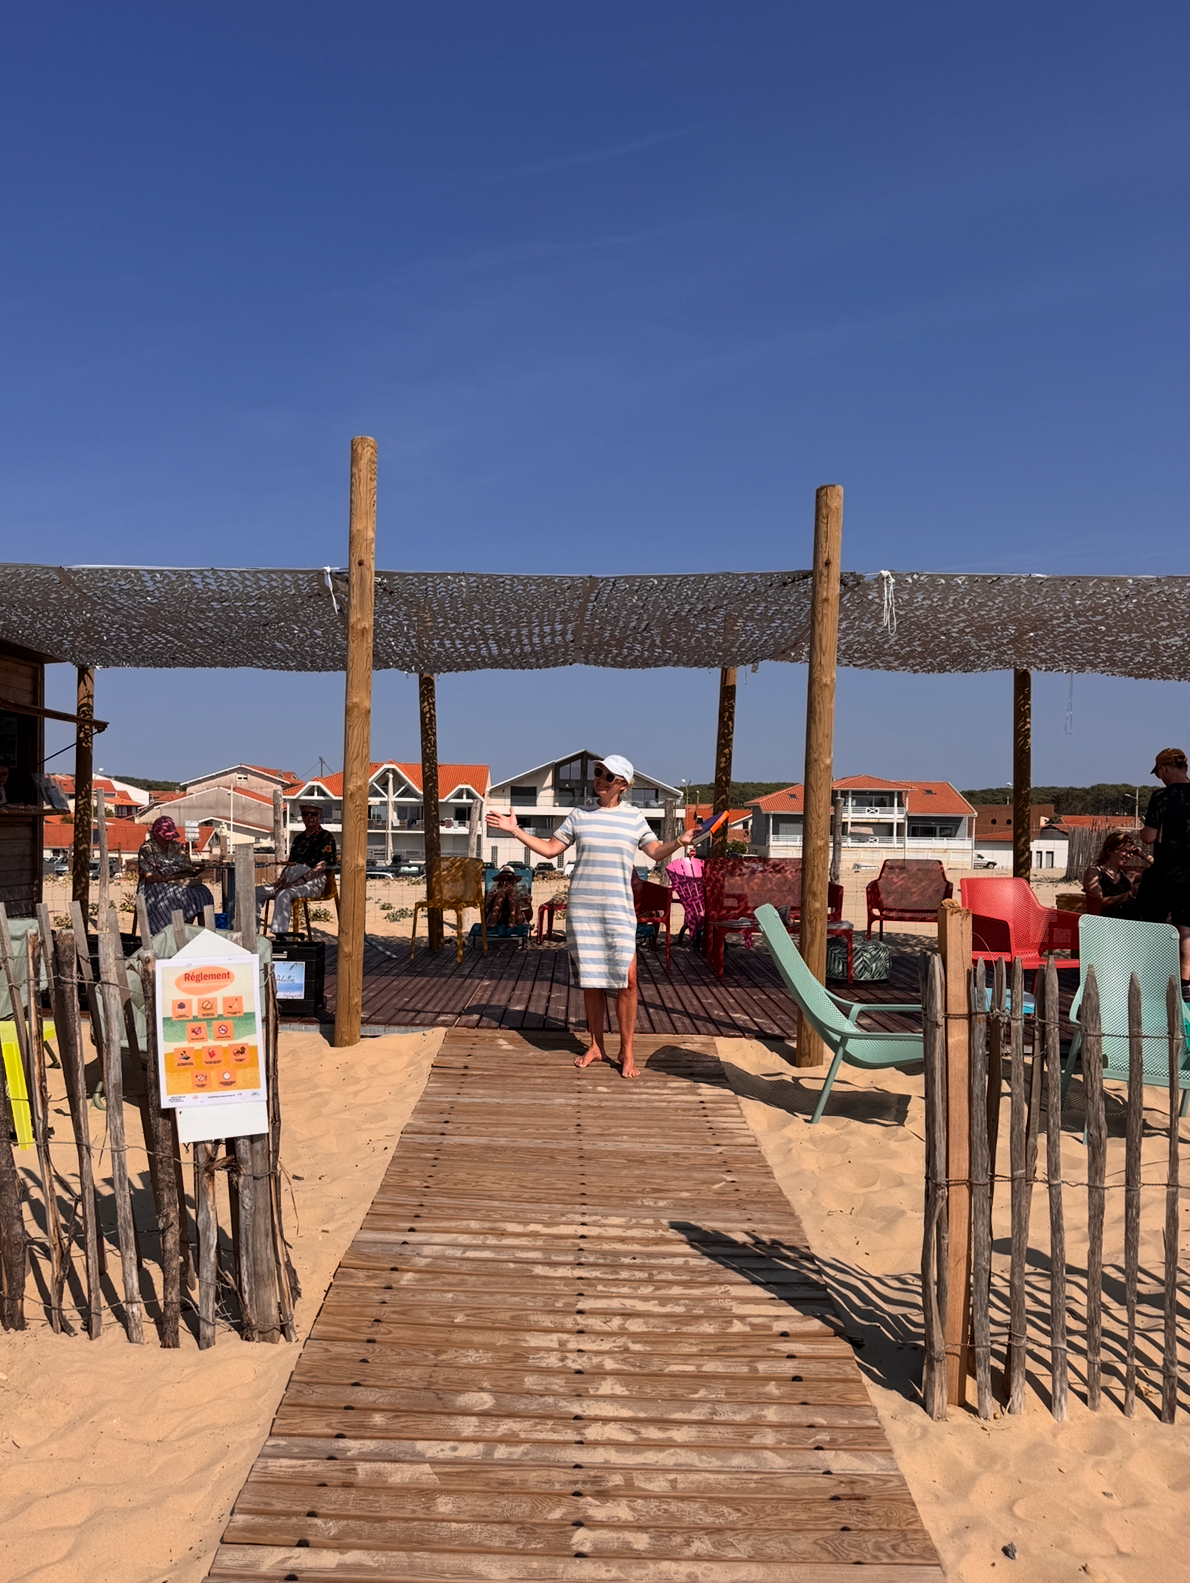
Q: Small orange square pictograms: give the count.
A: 10